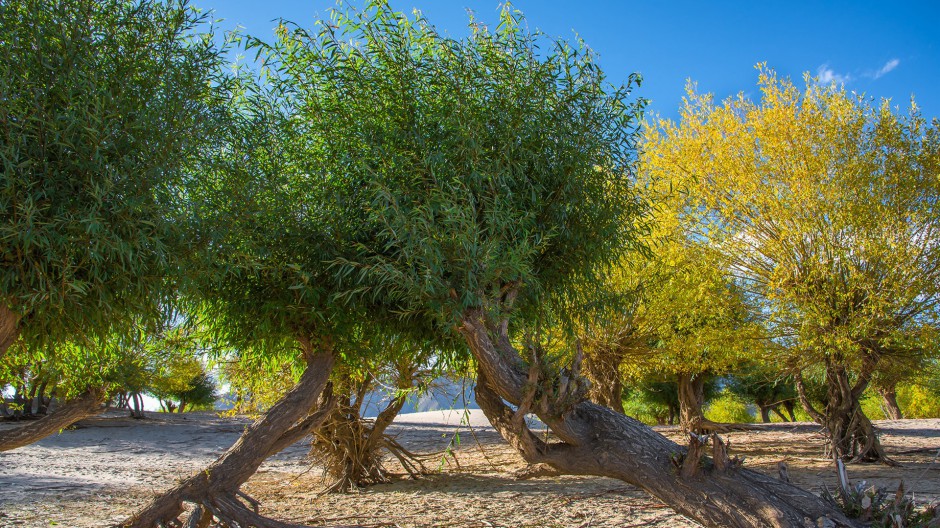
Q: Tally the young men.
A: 0